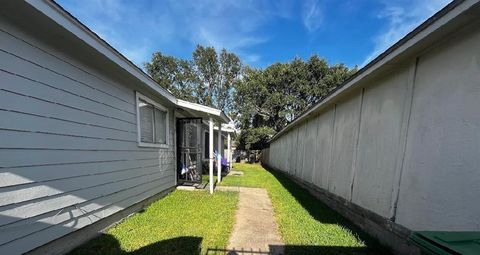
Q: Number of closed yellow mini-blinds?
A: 0